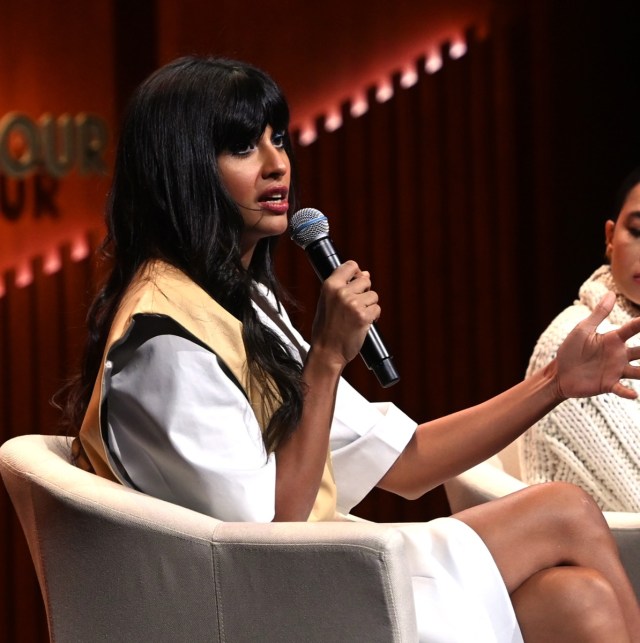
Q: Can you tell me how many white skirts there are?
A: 1